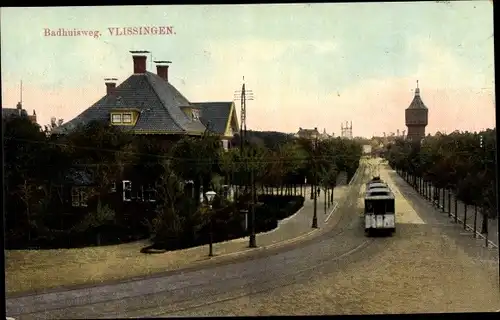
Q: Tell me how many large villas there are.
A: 1